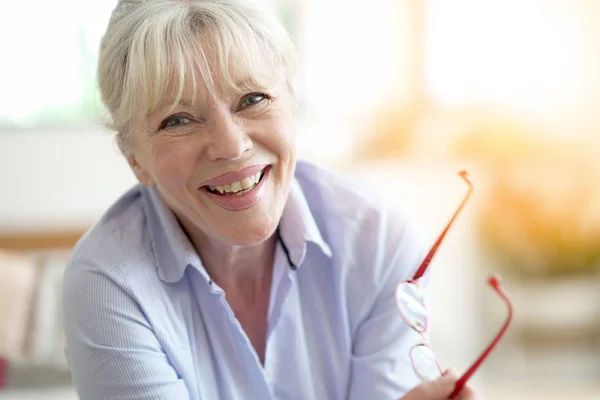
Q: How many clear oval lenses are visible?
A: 2